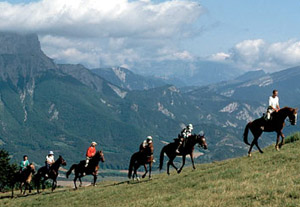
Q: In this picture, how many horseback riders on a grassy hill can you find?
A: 6